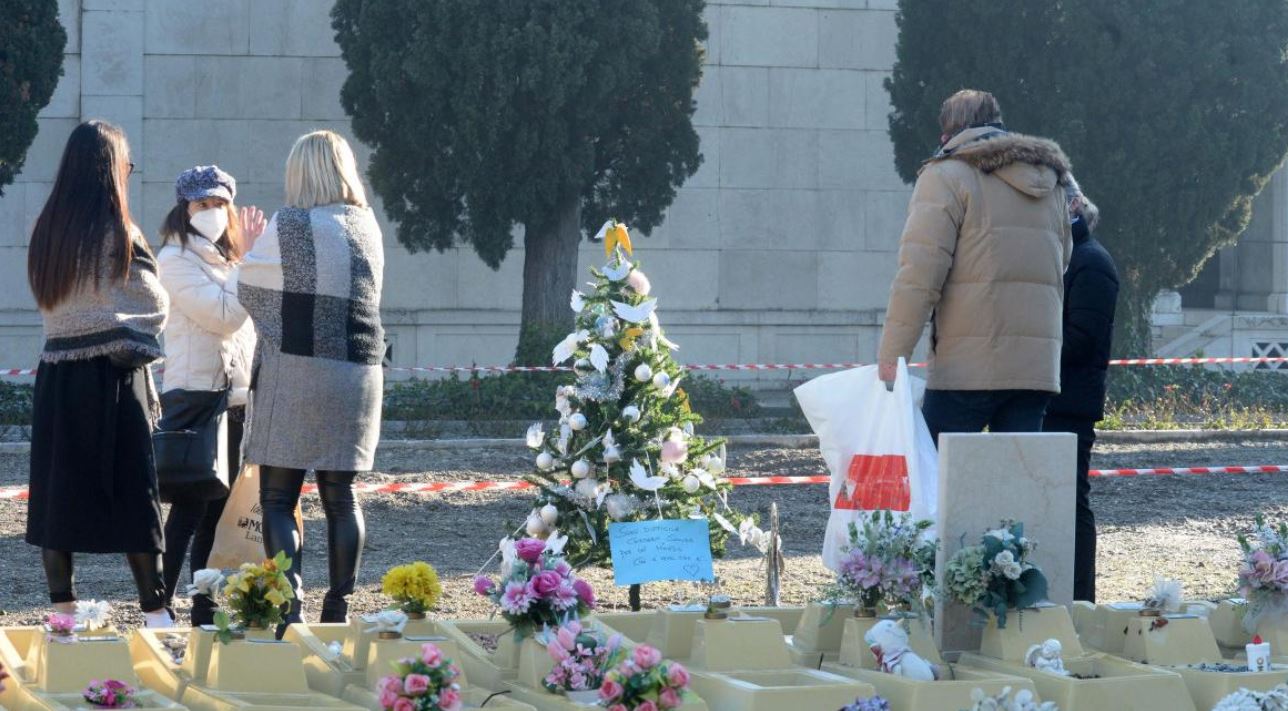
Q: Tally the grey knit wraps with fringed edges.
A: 1